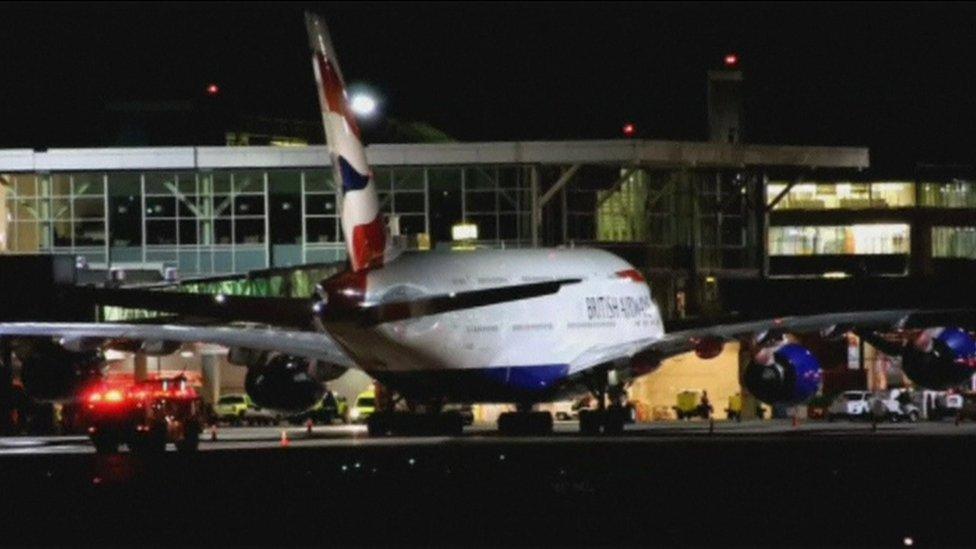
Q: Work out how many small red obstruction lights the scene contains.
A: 3